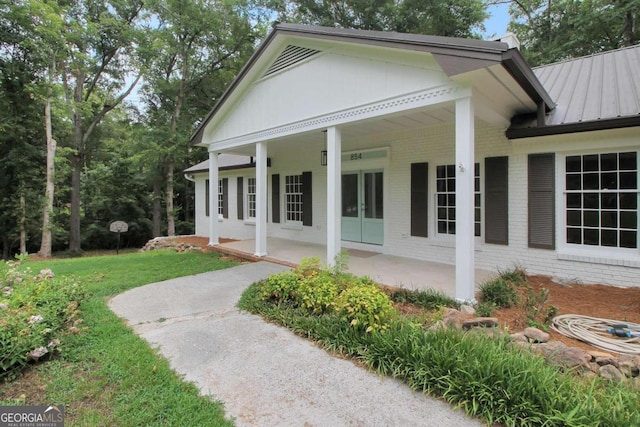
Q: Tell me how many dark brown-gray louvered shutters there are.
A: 8